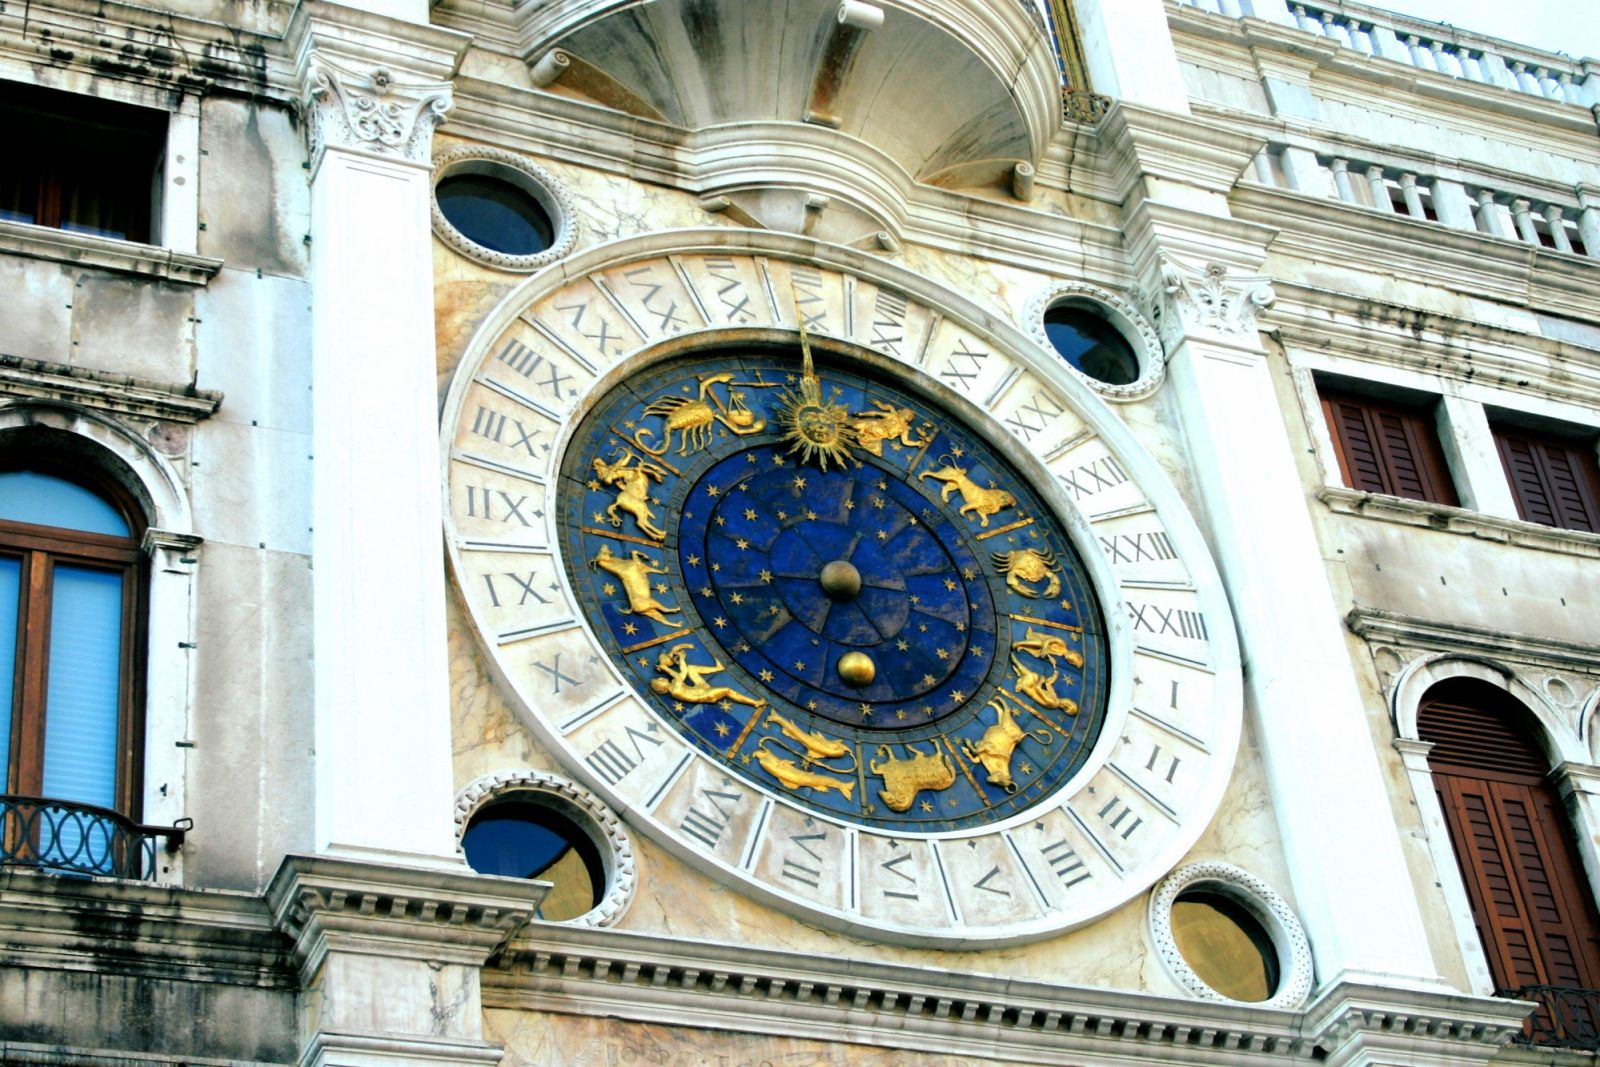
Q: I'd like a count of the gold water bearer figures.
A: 1